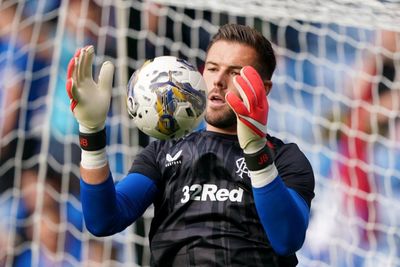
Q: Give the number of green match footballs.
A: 0